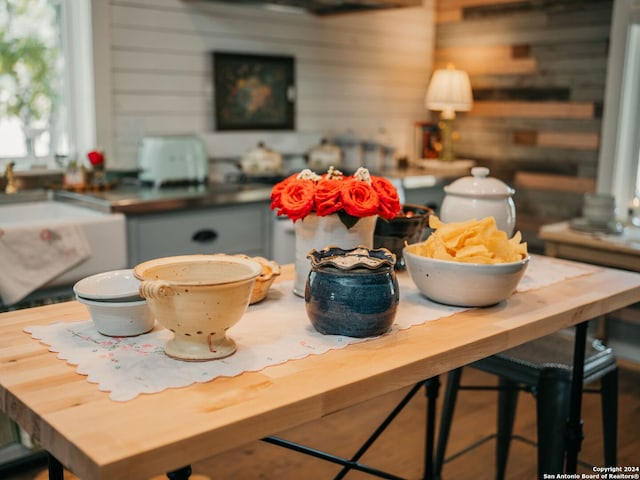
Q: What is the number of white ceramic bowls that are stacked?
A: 2